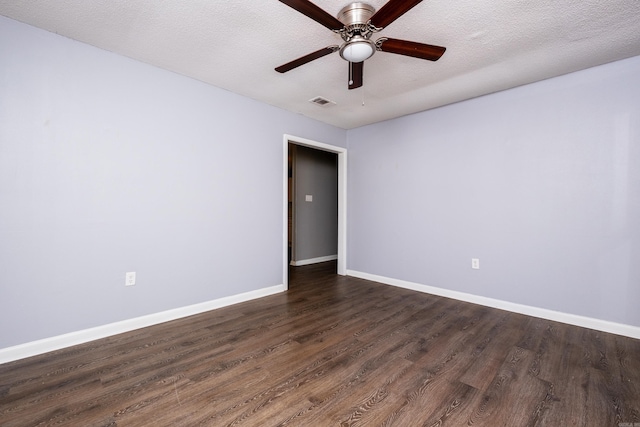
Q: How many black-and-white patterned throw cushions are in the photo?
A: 0